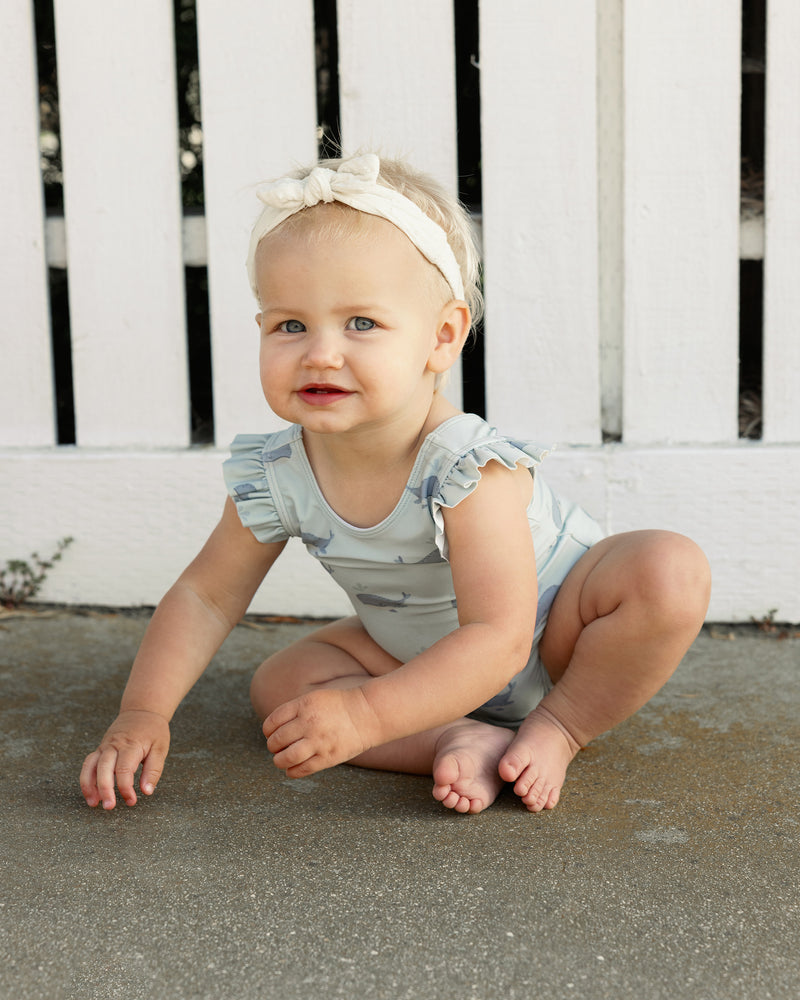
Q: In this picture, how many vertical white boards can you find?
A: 7